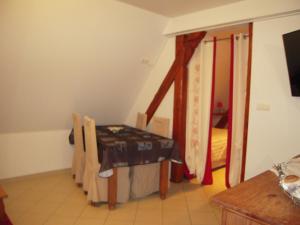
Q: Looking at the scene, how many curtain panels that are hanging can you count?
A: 2